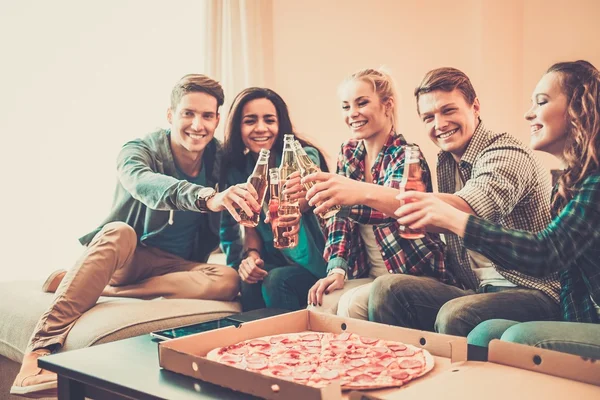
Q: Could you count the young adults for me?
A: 5